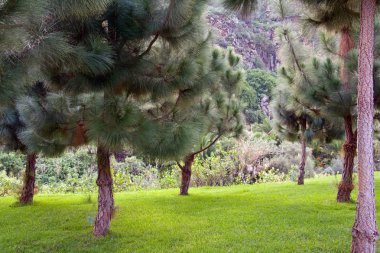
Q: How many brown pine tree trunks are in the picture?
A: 6